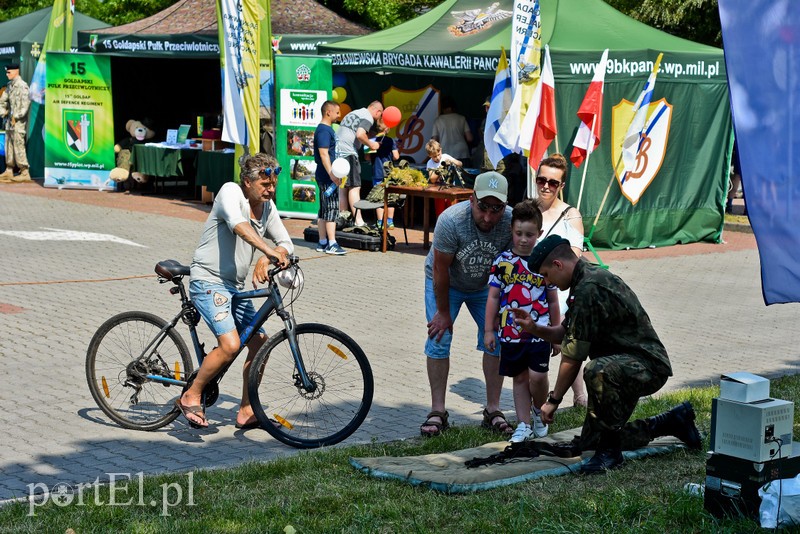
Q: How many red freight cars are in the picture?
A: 0